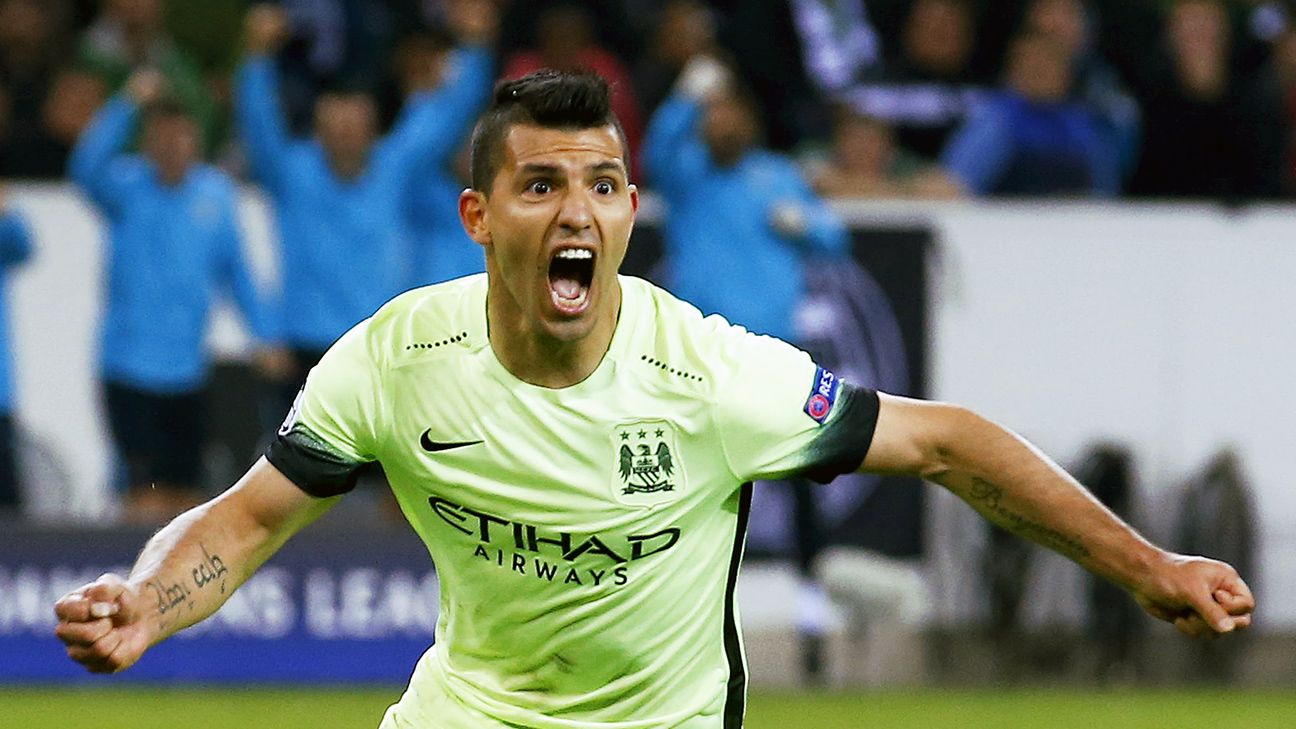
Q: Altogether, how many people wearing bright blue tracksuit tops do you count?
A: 5